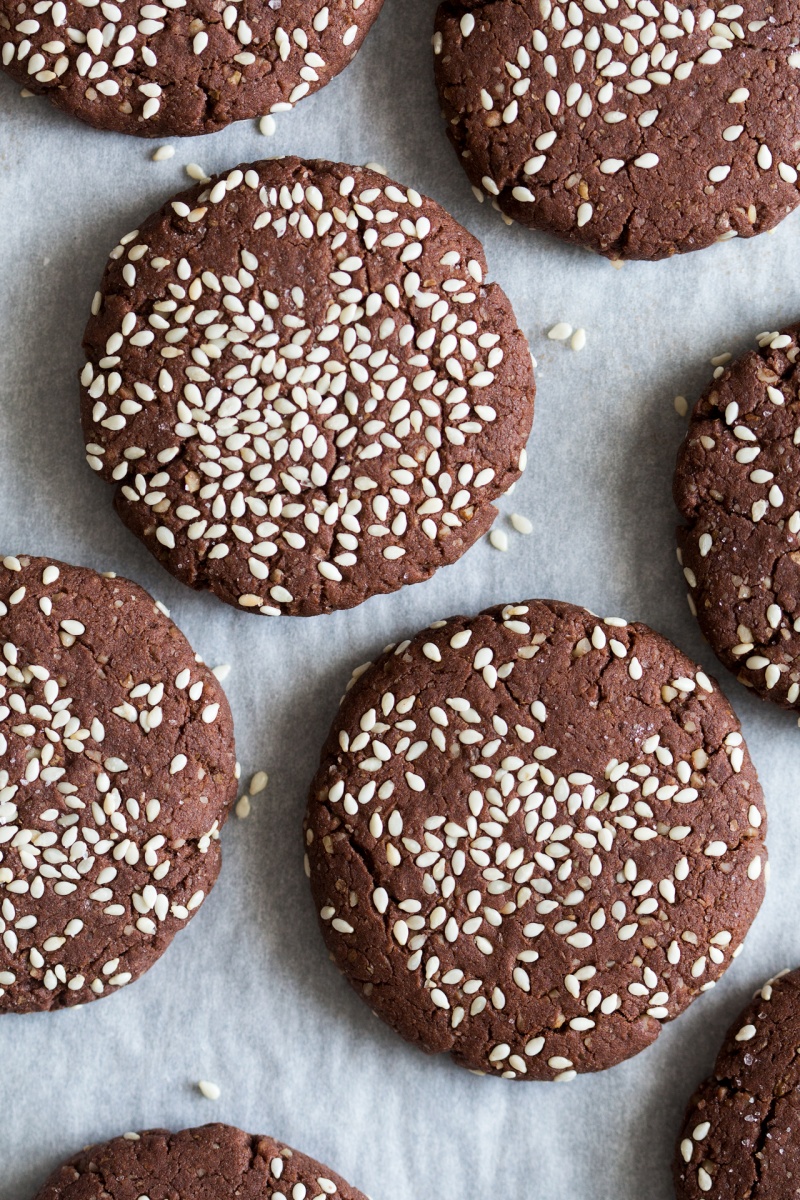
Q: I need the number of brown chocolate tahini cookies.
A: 8